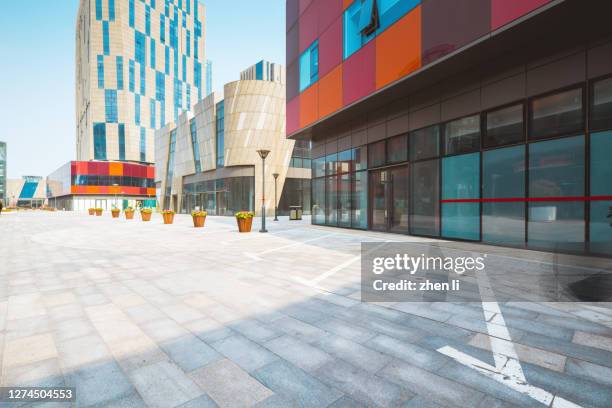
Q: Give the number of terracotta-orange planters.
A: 8